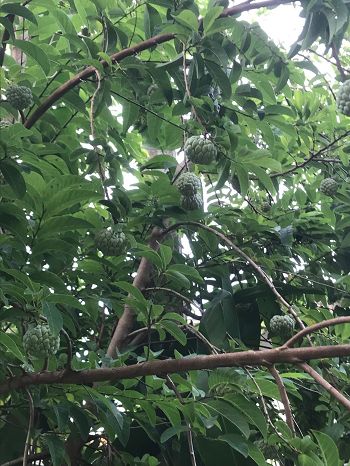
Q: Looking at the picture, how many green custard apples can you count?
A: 9